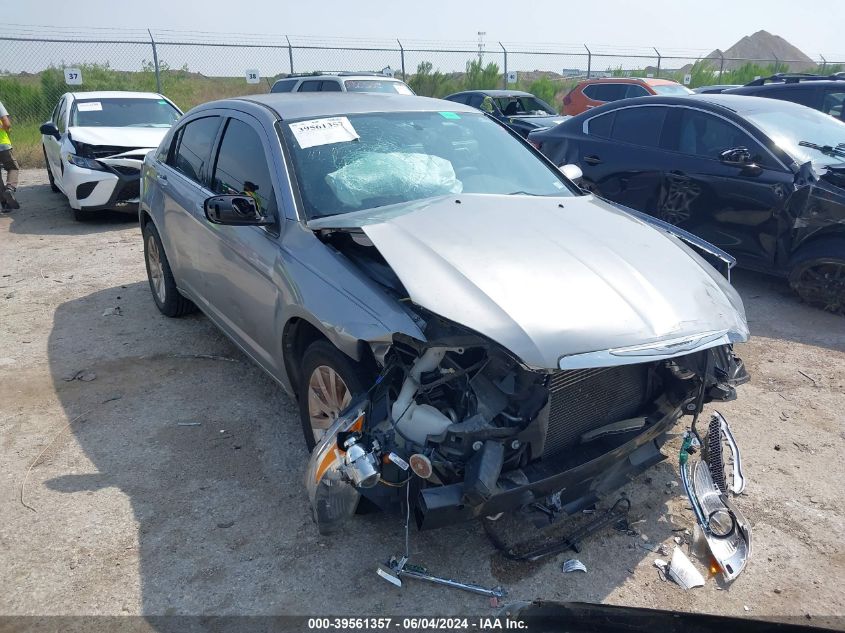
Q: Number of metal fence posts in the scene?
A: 9